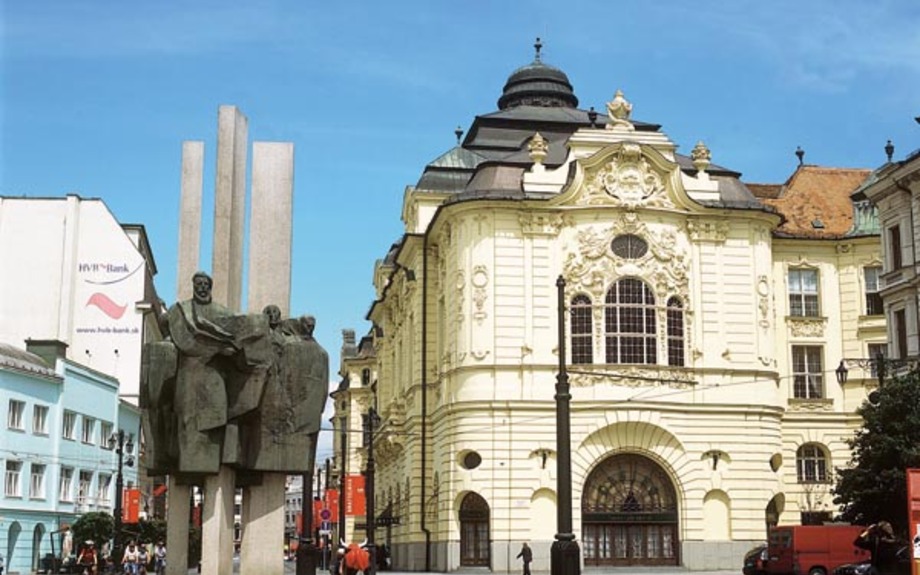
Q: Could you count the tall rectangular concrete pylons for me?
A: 3